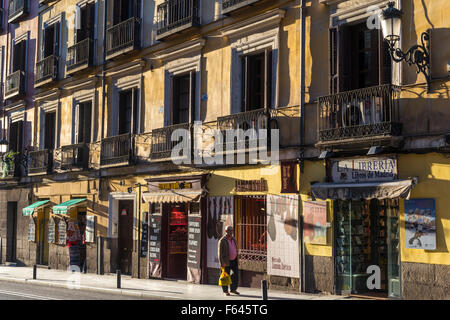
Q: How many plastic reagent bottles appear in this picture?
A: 0